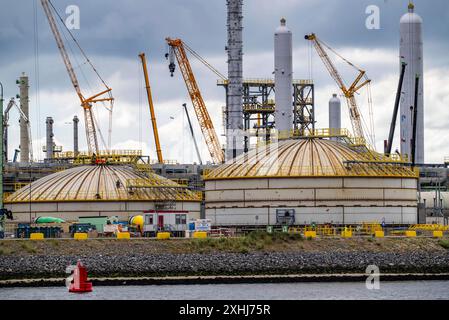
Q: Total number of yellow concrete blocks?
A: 10